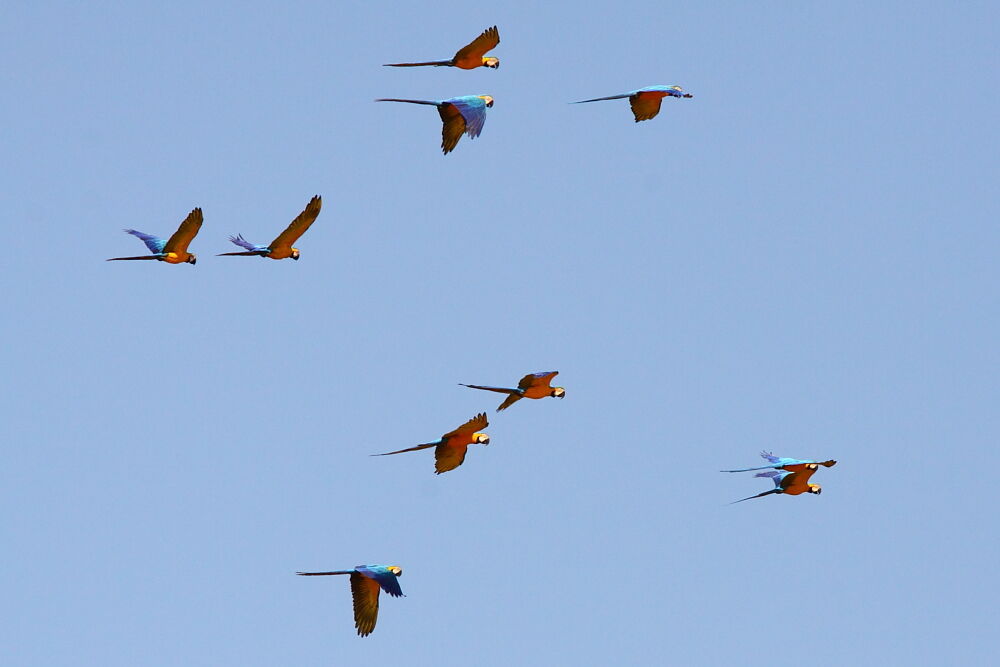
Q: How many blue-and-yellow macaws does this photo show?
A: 10